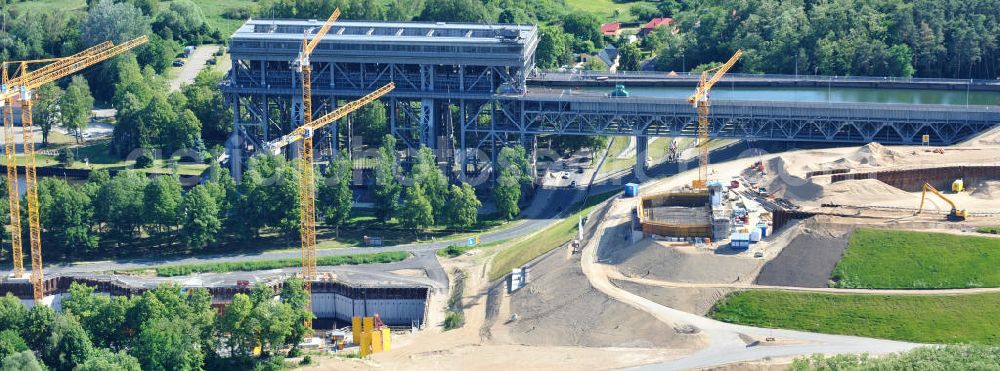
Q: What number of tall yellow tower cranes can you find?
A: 5